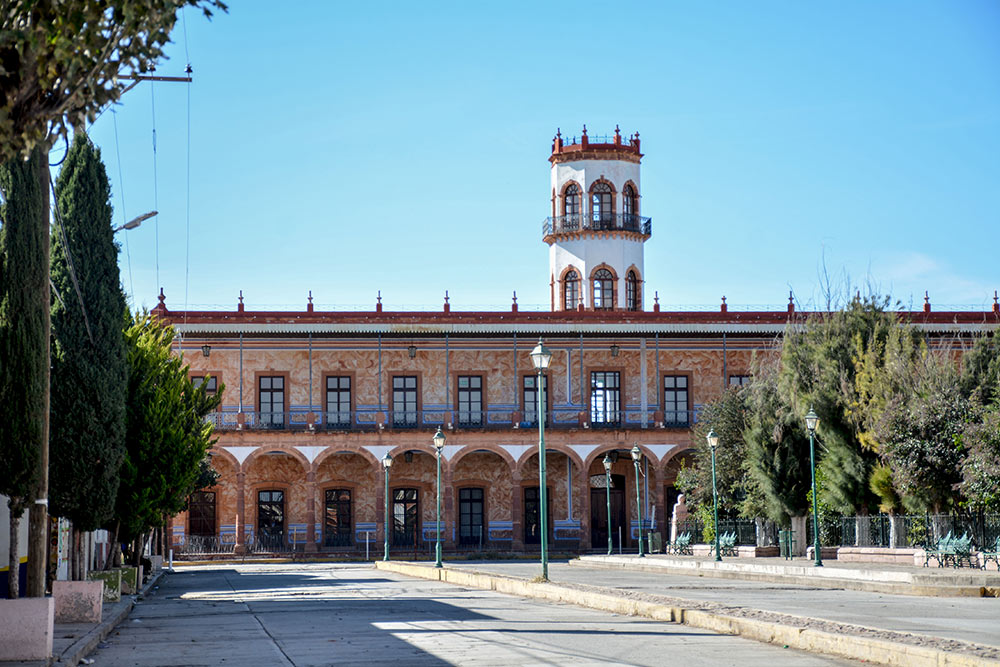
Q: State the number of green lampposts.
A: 7